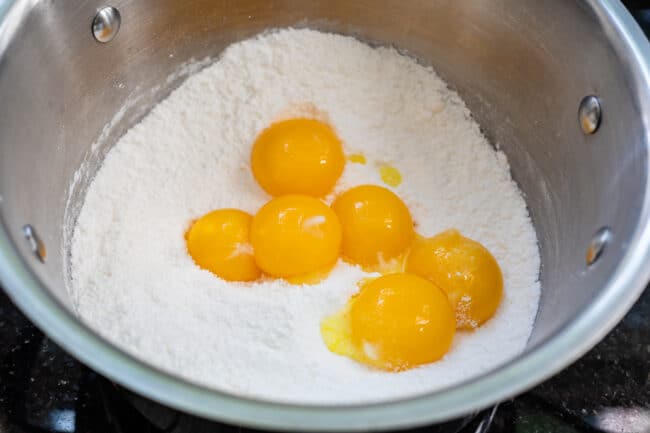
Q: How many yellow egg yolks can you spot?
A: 6